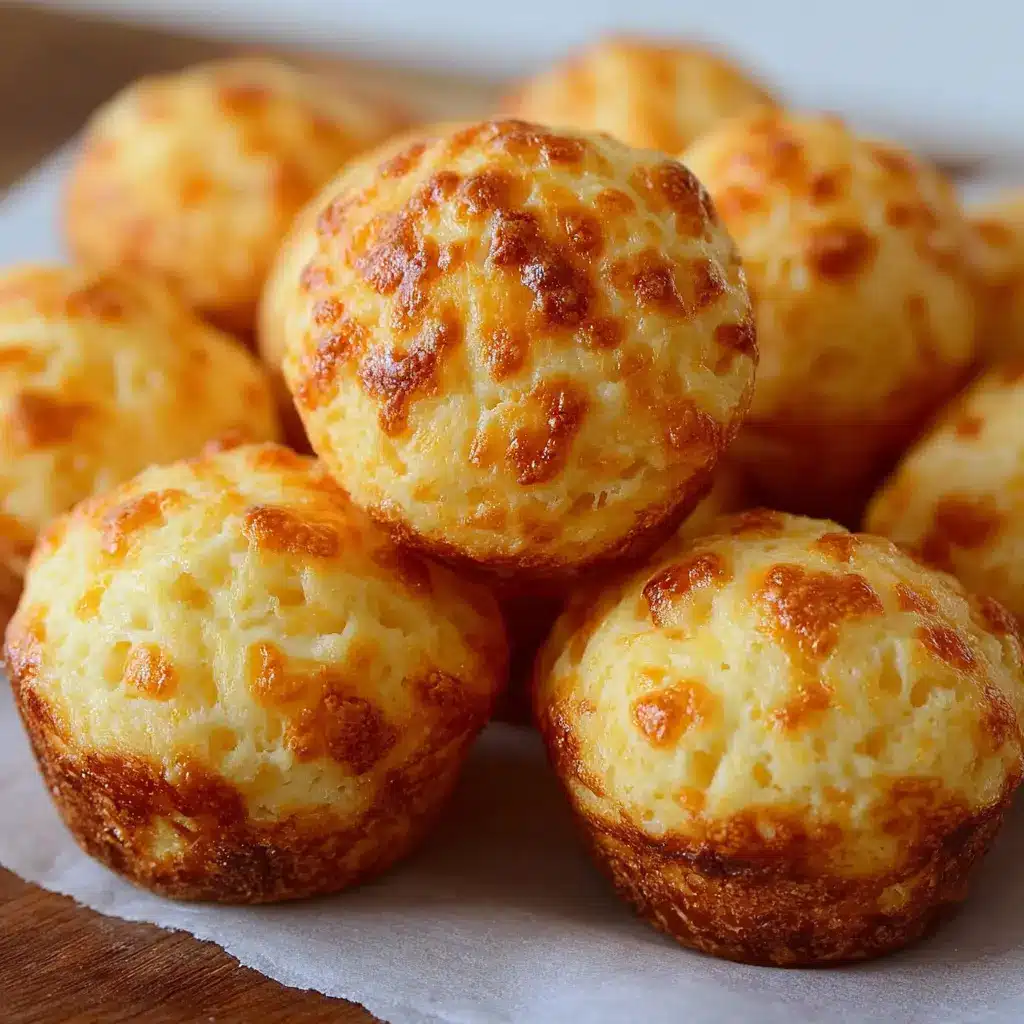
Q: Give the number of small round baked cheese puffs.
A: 9